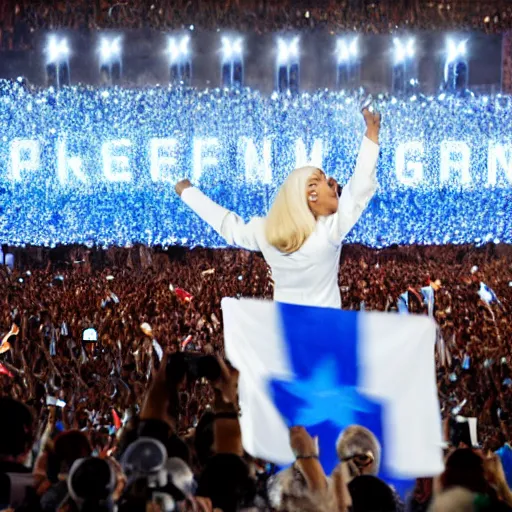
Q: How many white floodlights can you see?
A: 8